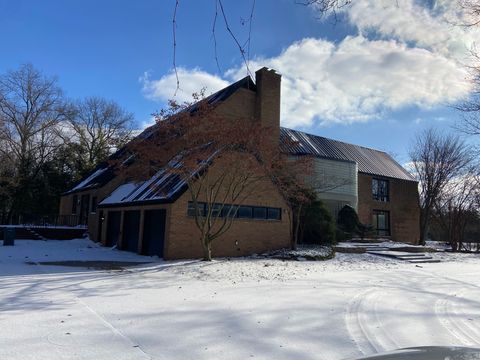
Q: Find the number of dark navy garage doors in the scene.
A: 3